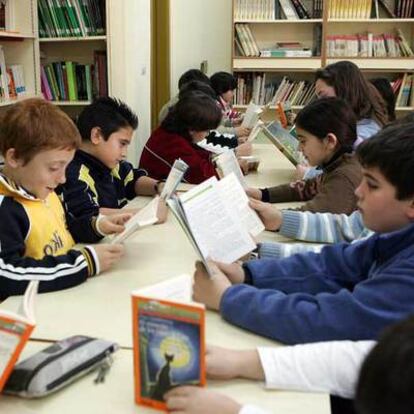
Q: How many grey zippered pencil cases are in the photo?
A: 1